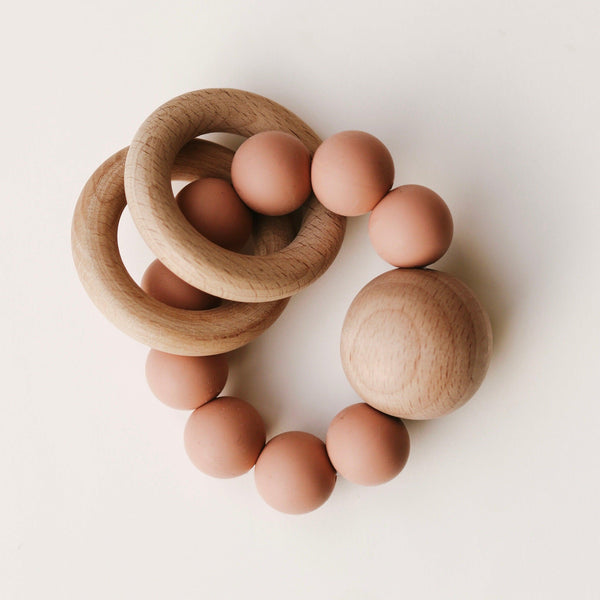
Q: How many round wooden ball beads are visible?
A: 1